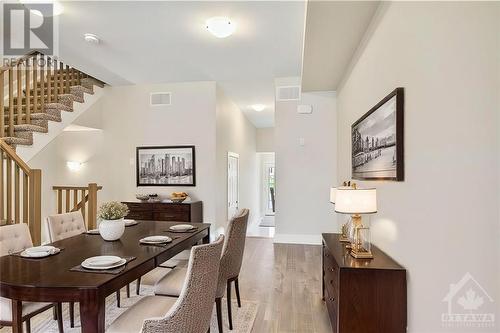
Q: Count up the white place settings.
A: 6